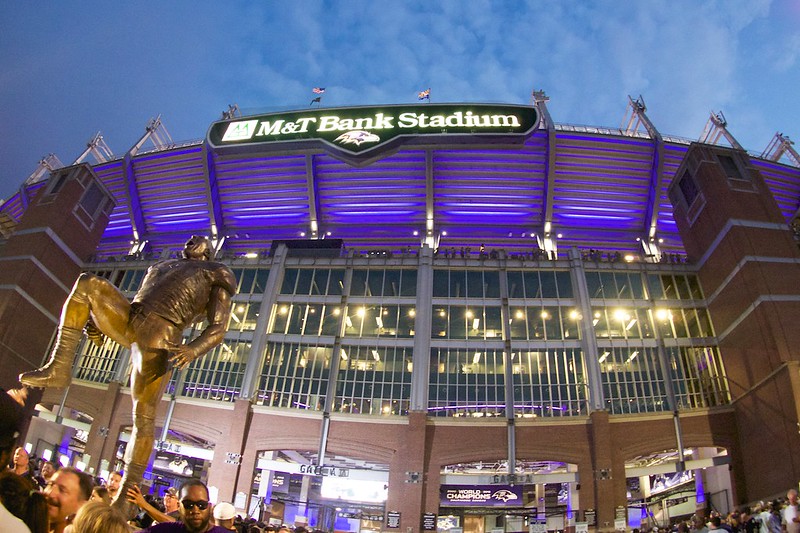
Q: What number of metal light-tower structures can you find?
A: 8